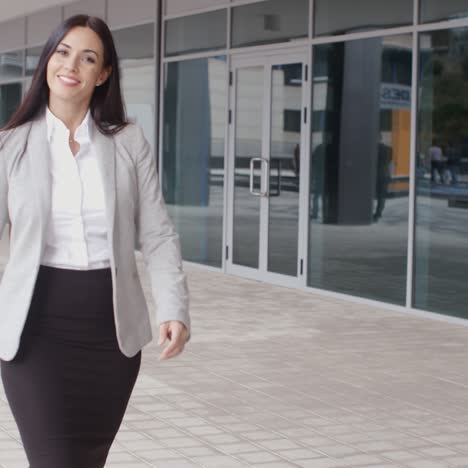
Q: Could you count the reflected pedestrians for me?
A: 4